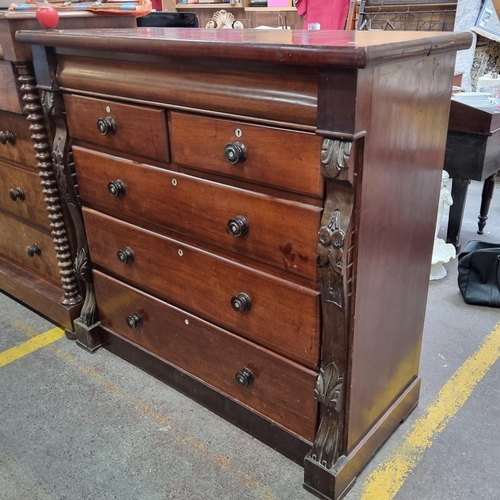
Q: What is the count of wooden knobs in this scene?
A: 11